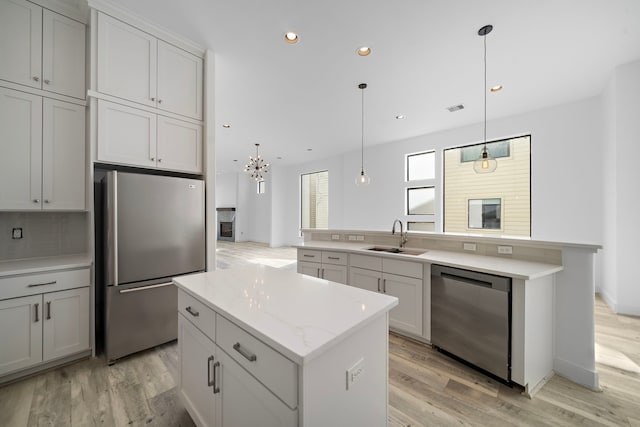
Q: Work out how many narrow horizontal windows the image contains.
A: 3